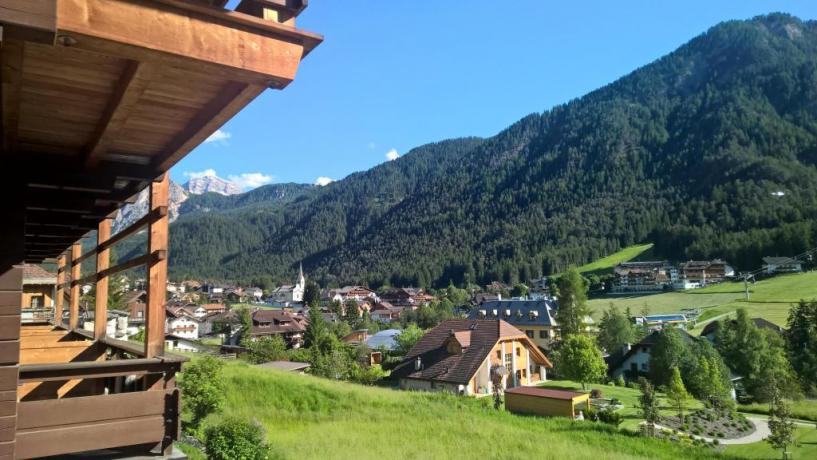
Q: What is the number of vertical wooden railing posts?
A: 4